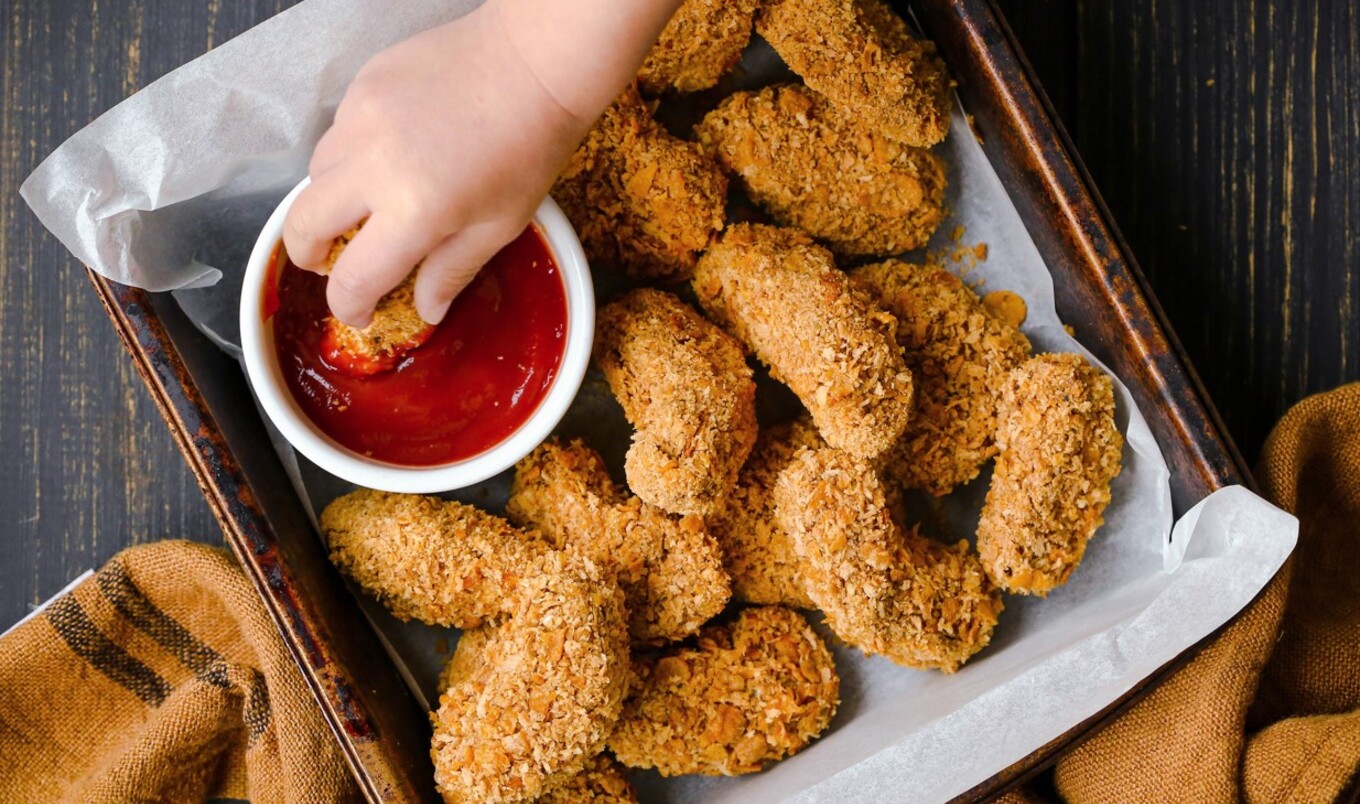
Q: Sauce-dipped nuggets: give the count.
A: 1